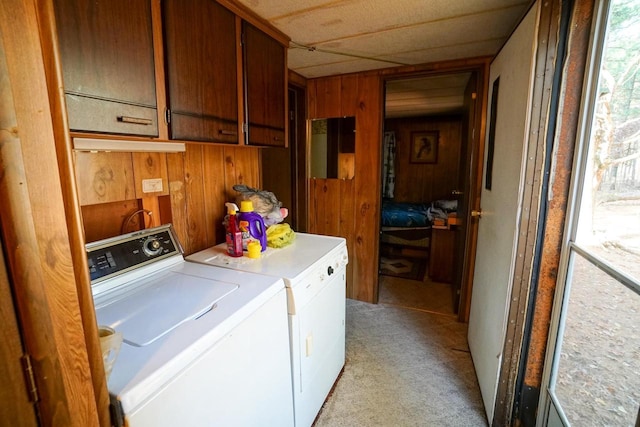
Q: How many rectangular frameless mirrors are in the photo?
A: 1